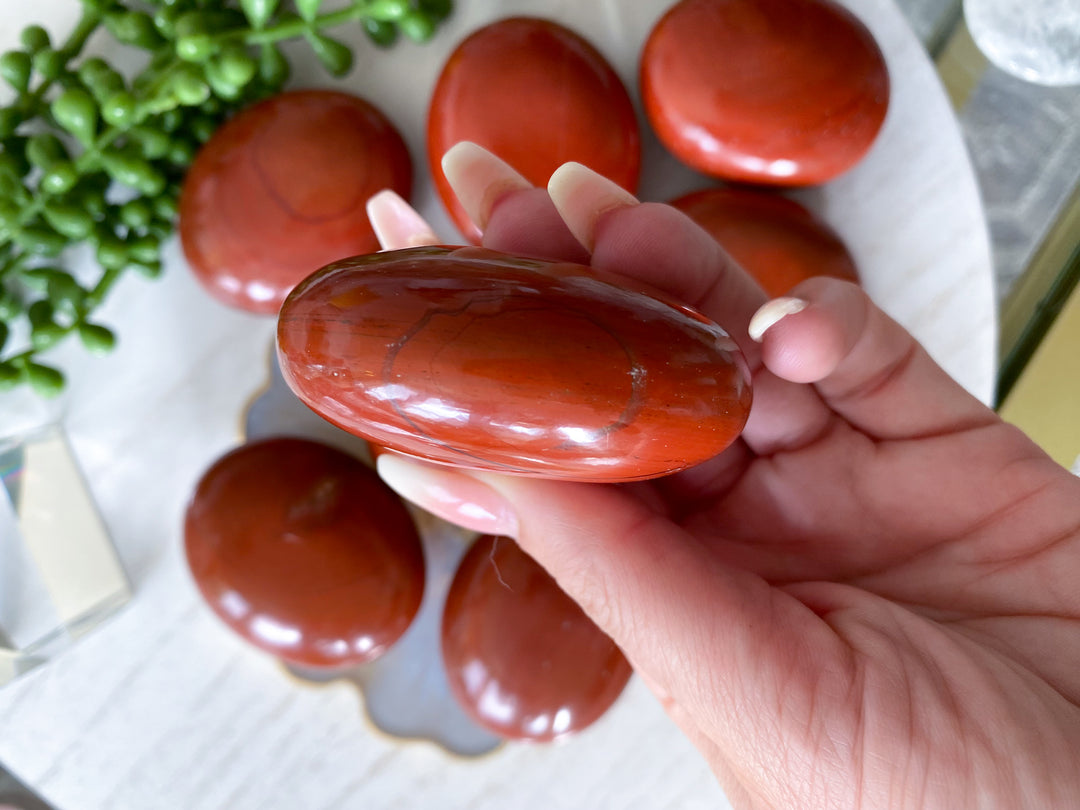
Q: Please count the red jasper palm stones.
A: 7